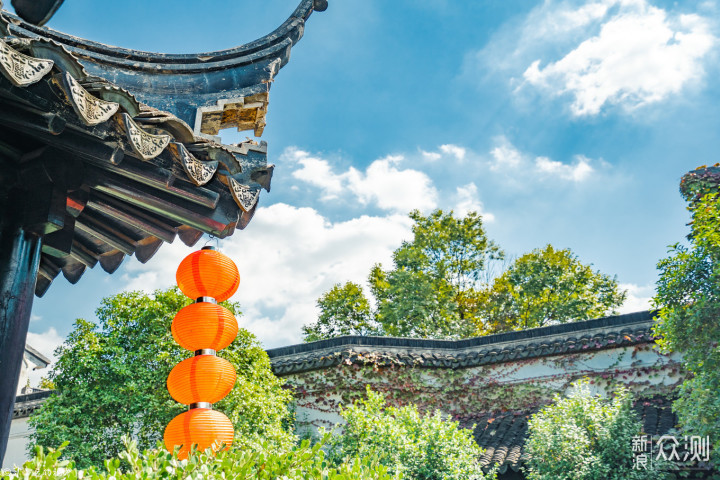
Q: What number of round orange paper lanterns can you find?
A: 4